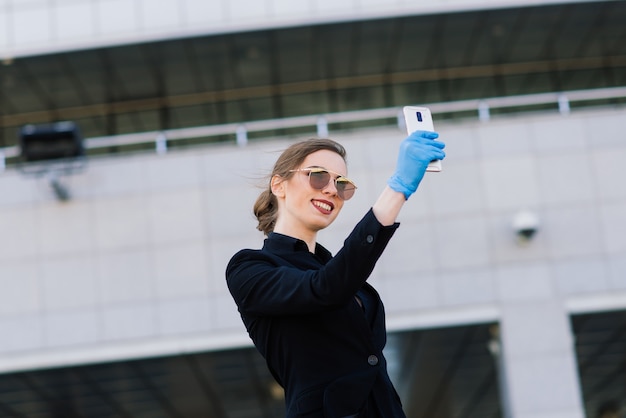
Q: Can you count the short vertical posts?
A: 7